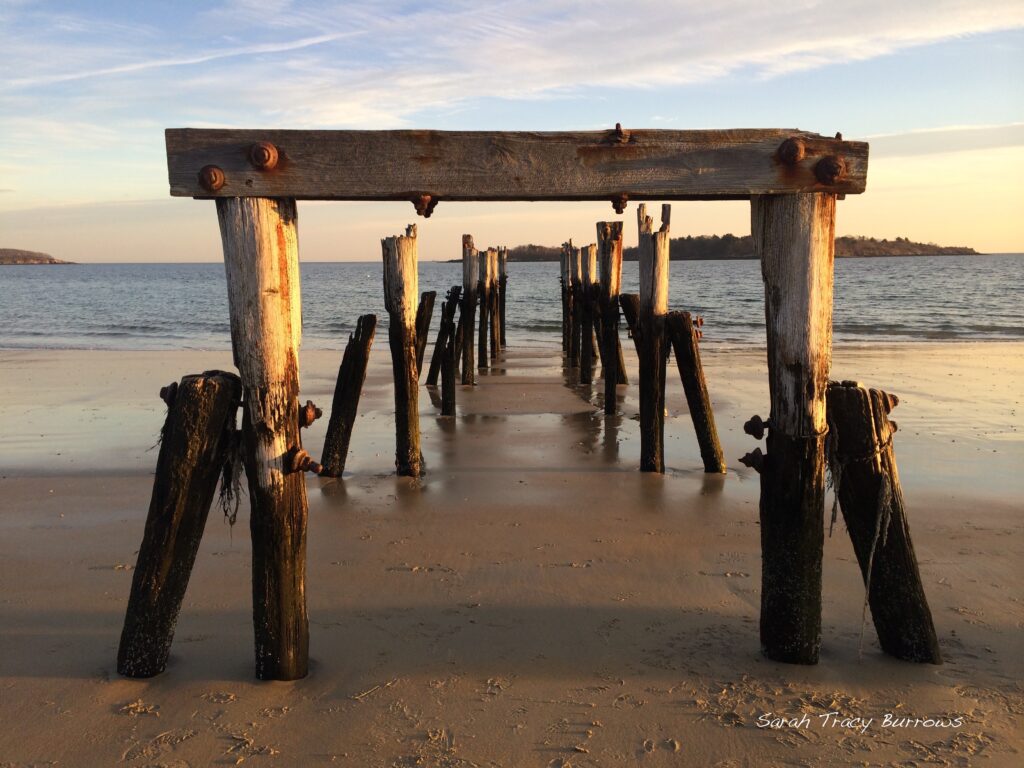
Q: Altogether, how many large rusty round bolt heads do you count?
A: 4